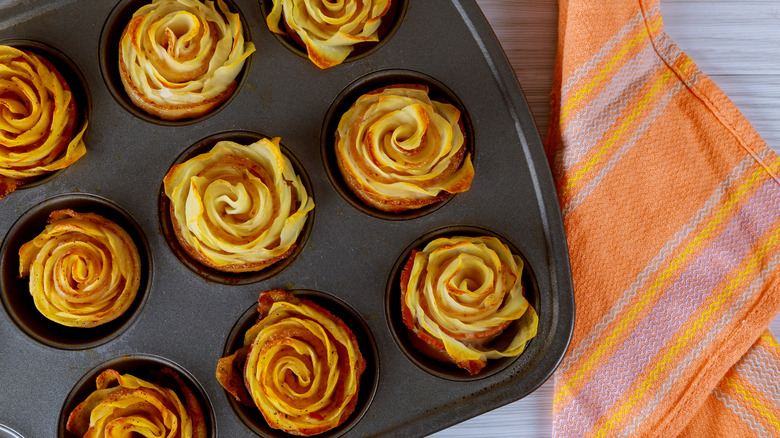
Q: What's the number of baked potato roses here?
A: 9